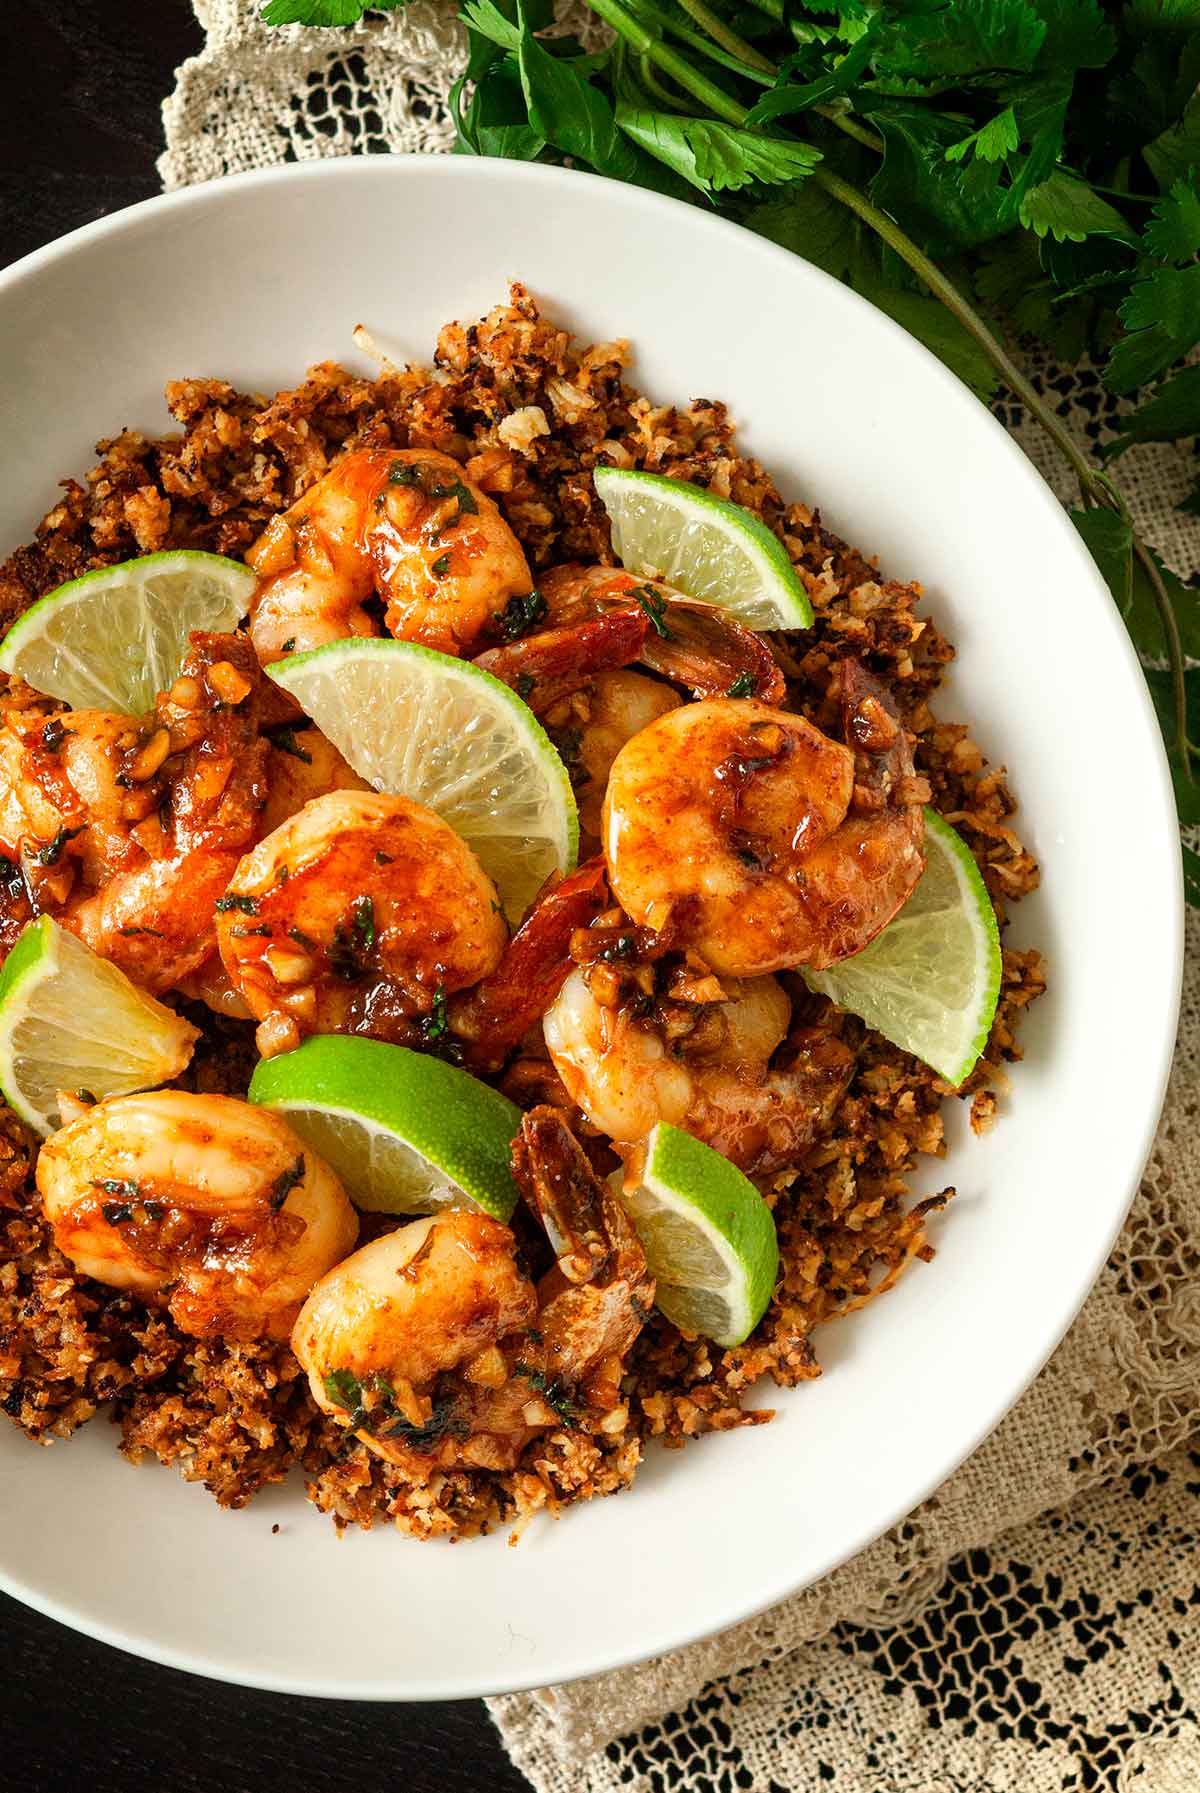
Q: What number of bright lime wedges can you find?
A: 7